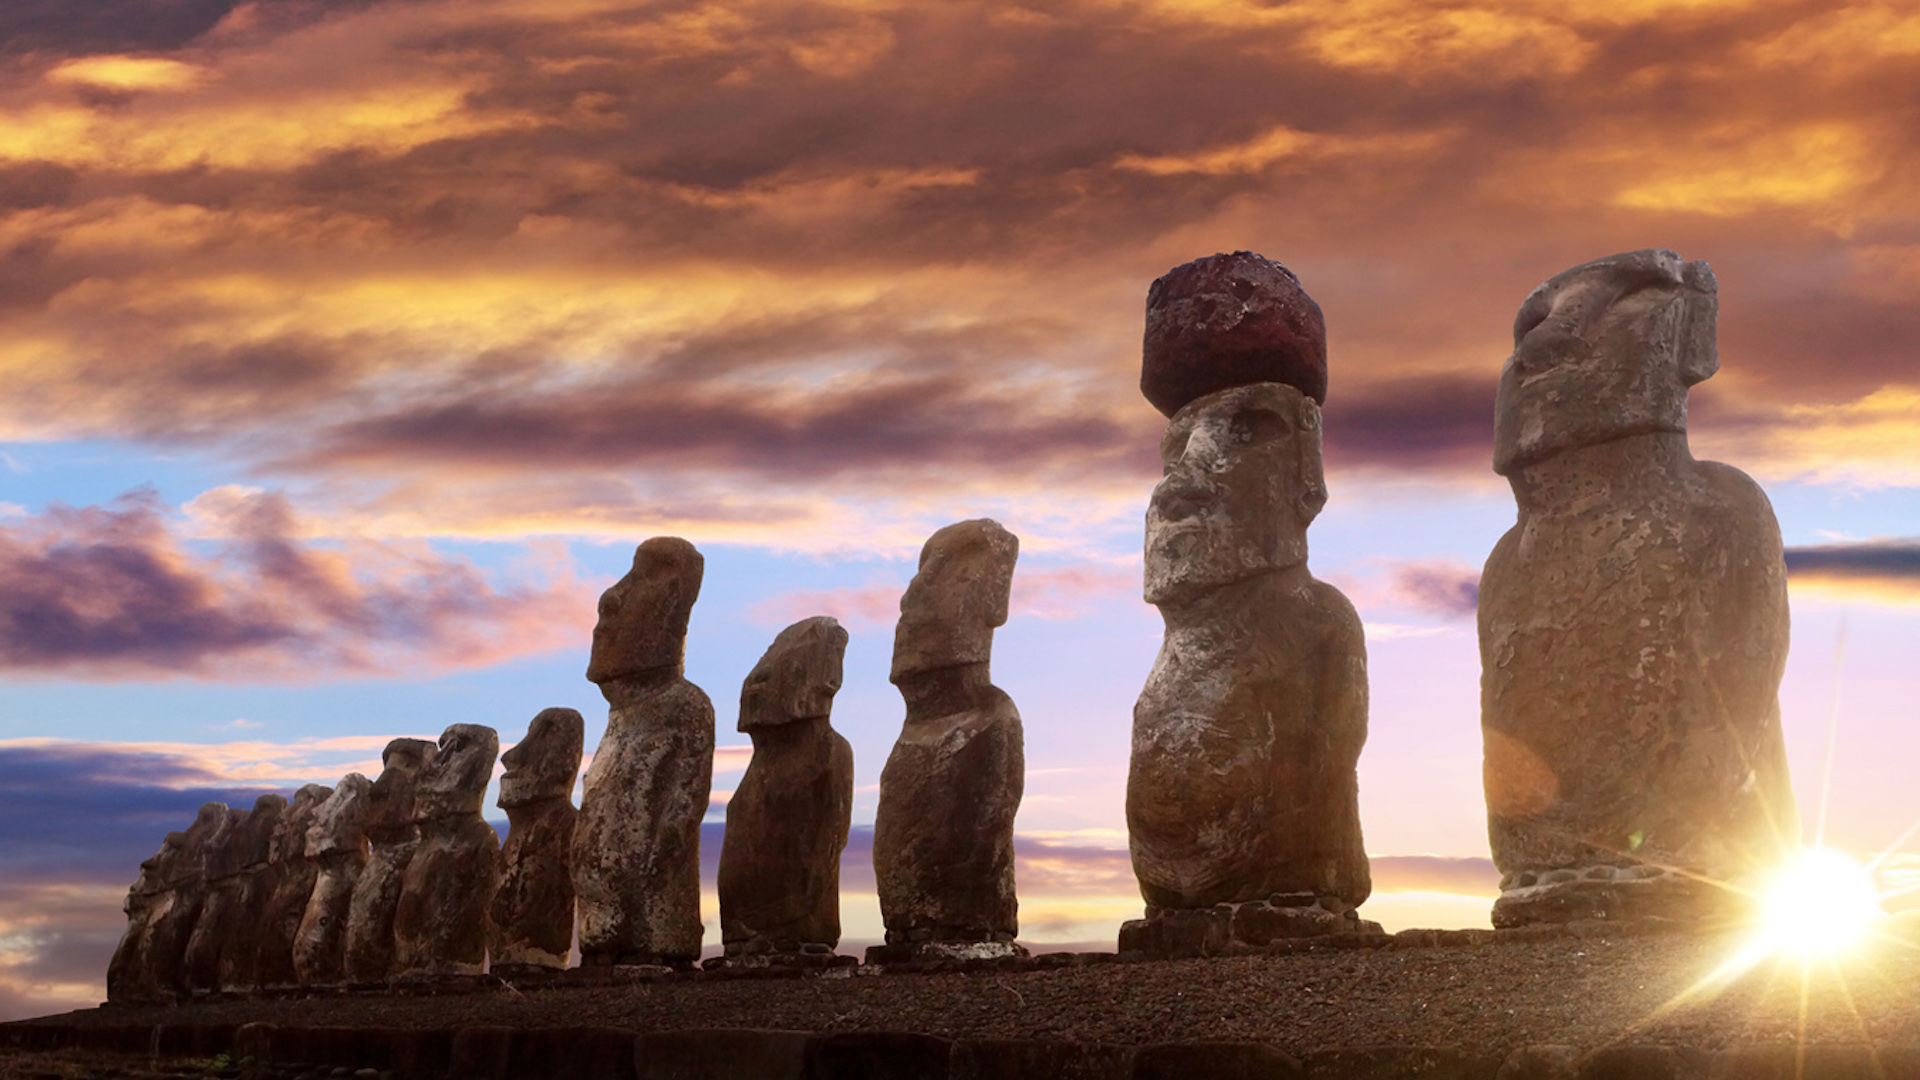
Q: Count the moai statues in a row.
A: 15